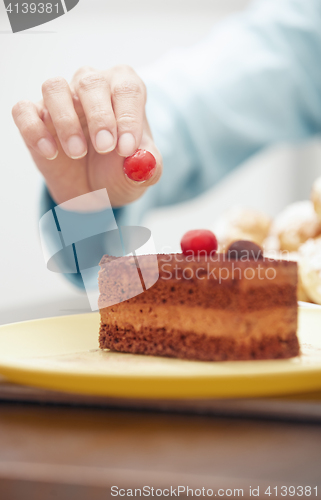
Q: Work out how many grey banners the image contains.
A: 1